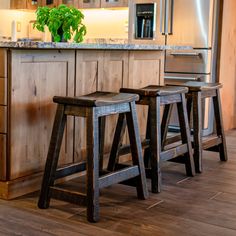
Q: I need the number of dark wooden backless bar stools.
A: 3